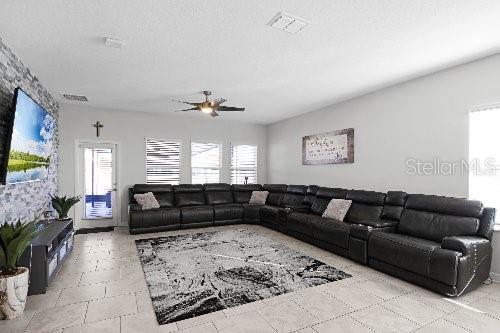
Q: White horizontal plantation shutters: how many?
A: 3